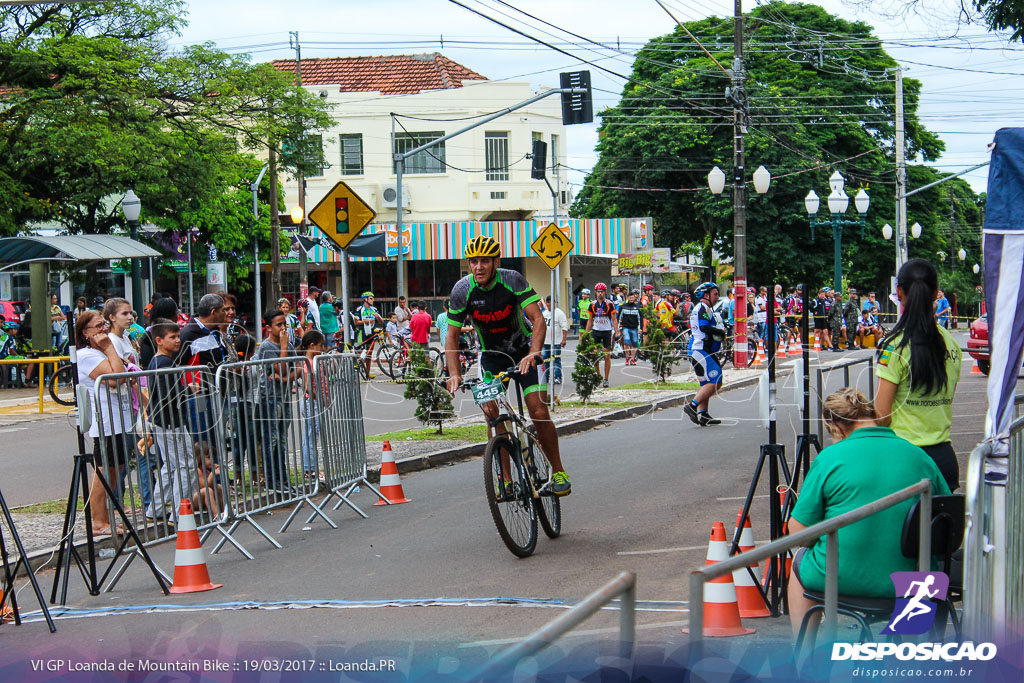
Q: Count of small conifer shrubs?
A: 3